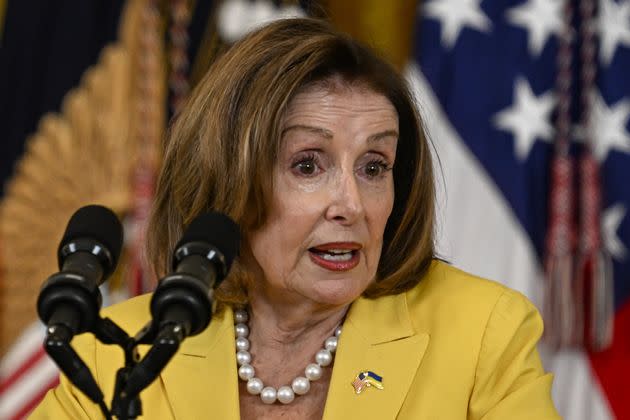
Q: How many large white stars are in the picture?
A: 6